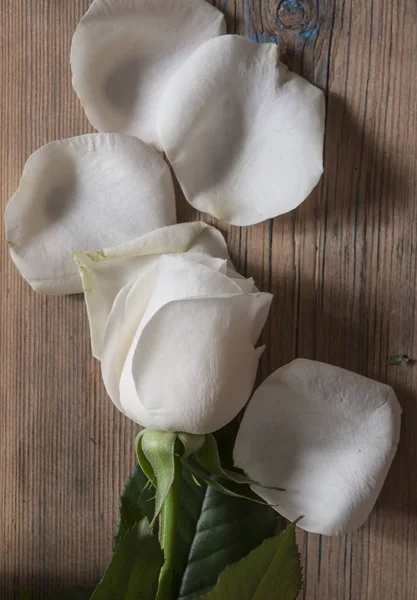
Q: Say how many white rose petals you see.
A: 4